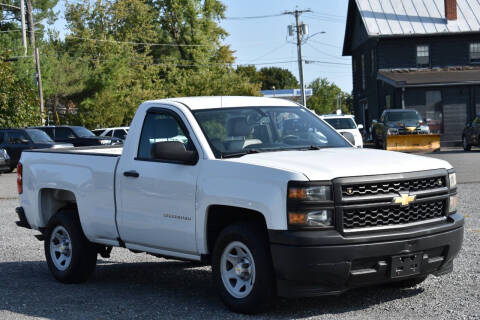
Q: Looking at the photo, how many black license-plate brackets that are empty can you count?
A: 1